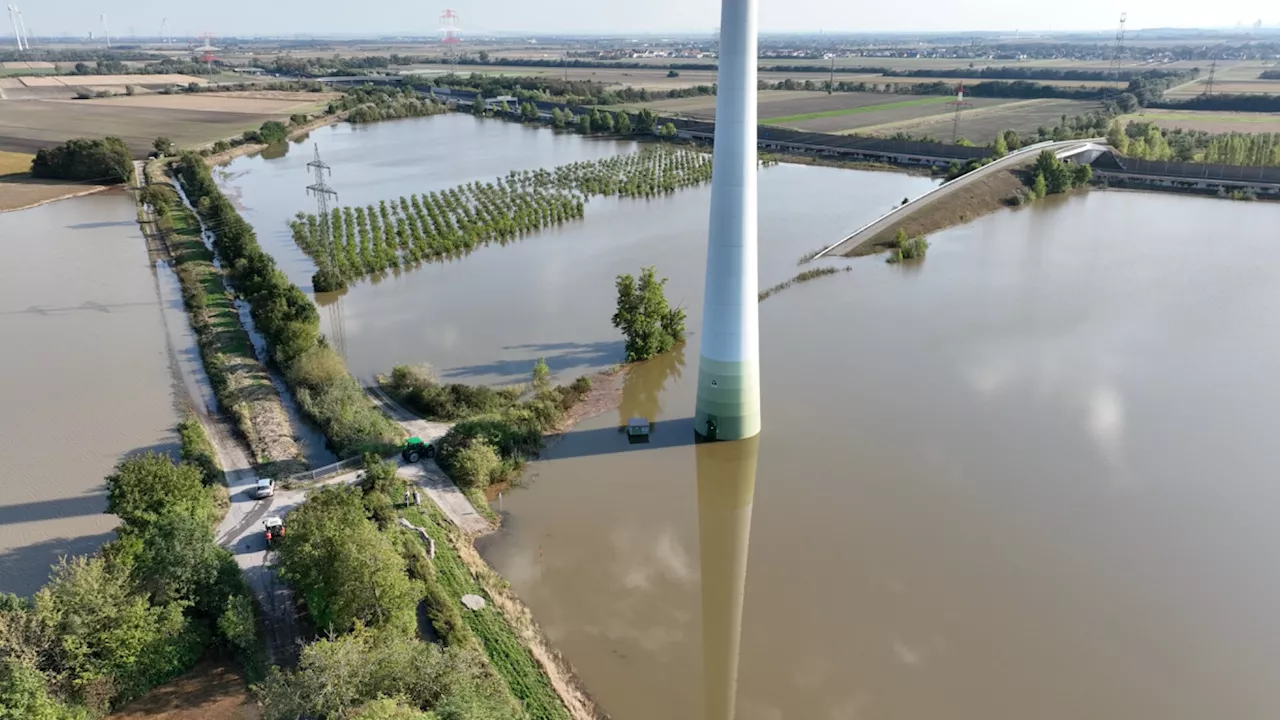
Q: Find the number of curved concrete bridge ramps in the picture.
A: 1